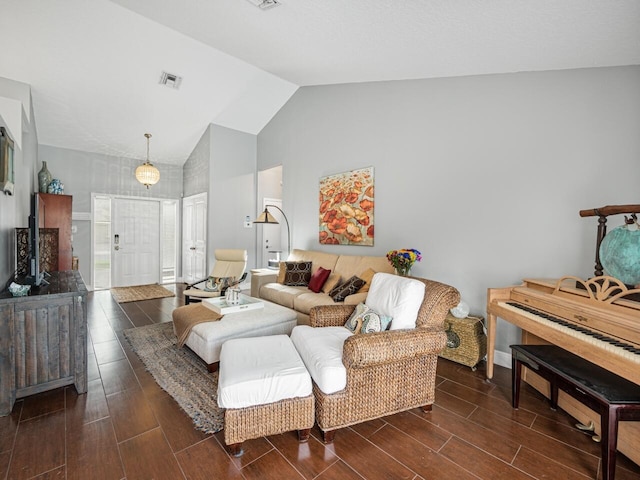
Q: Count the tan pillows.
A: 3